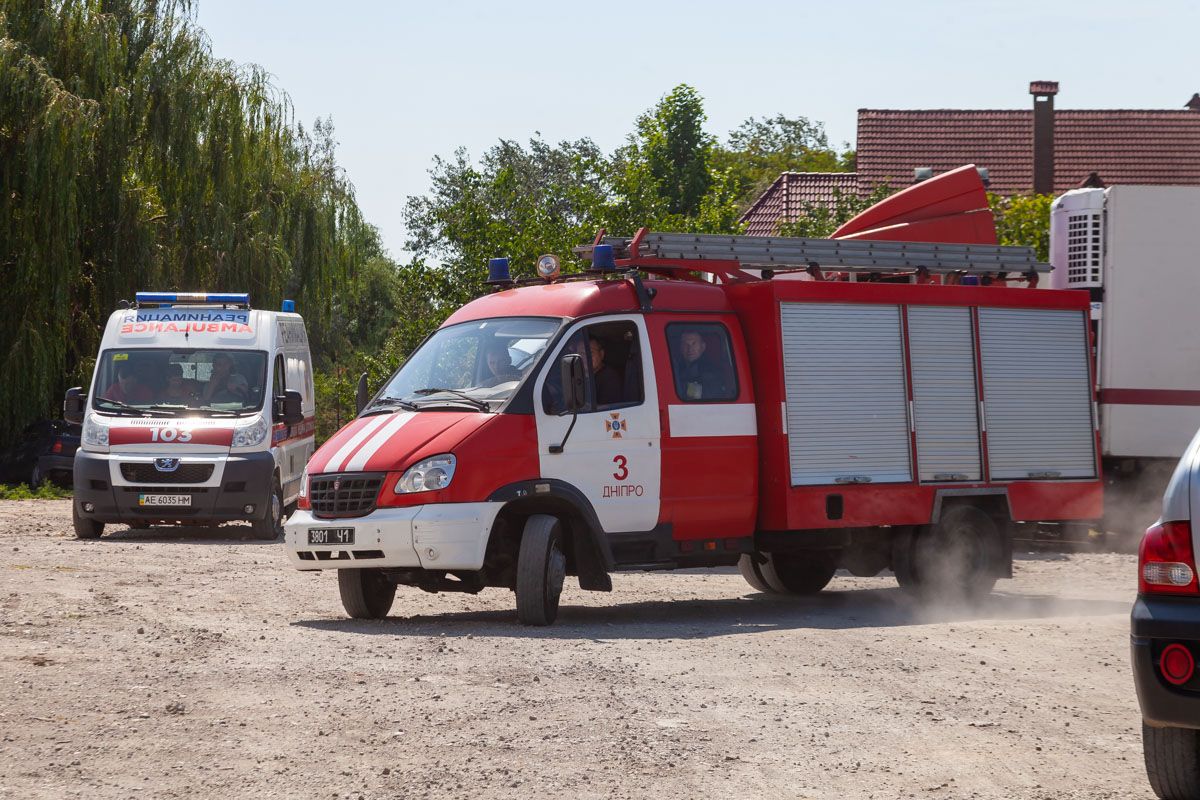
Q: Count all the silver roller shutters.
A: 3